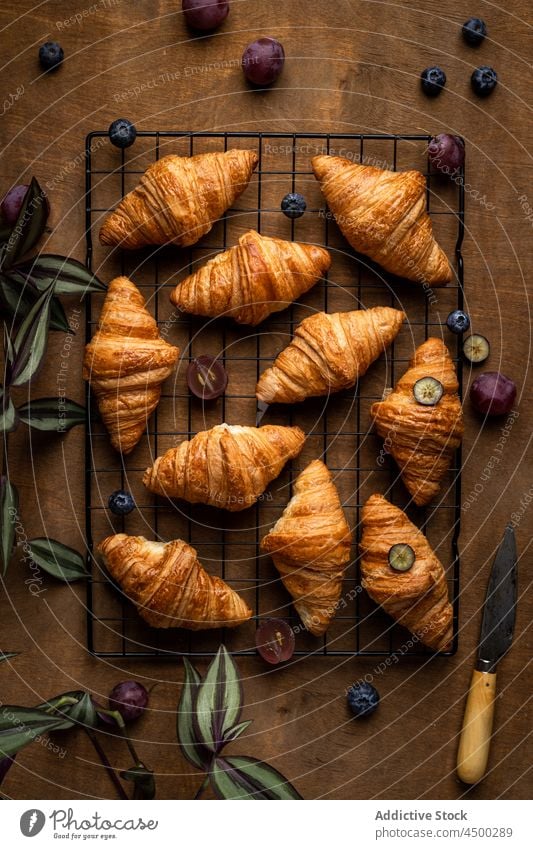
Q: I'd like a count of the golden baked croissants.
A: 10